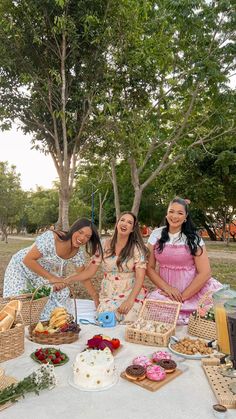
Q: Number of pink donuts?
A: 3